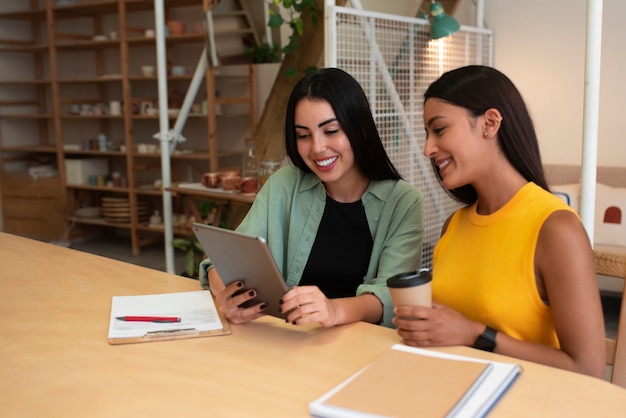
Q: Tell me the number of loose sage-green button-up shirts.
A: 1